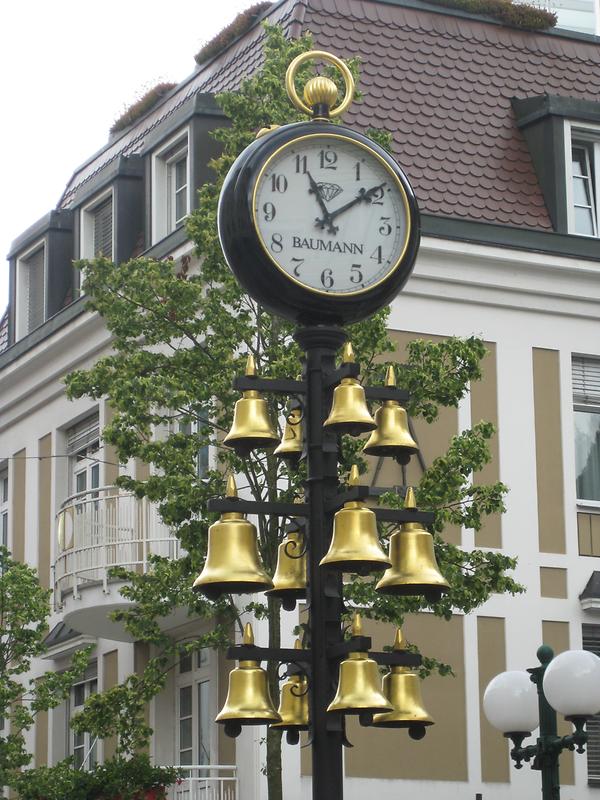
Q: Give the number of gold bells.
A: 12